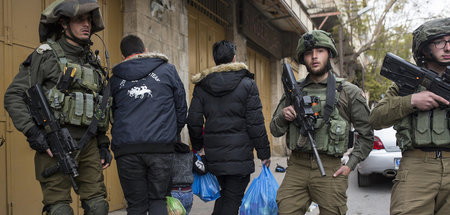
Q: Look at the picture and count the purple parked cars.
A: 0